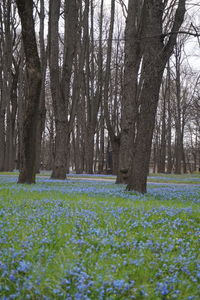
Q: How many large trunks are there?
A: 4